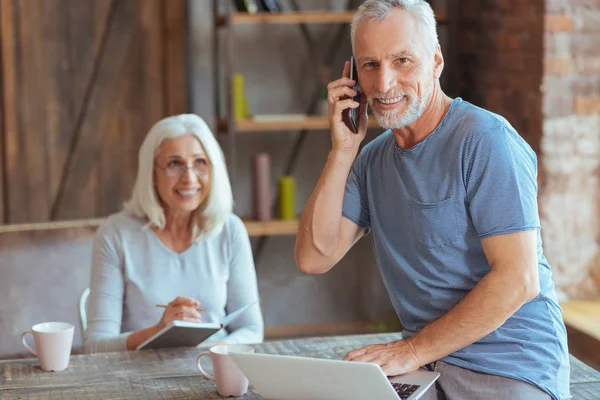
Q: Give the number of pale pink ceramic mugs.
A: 2